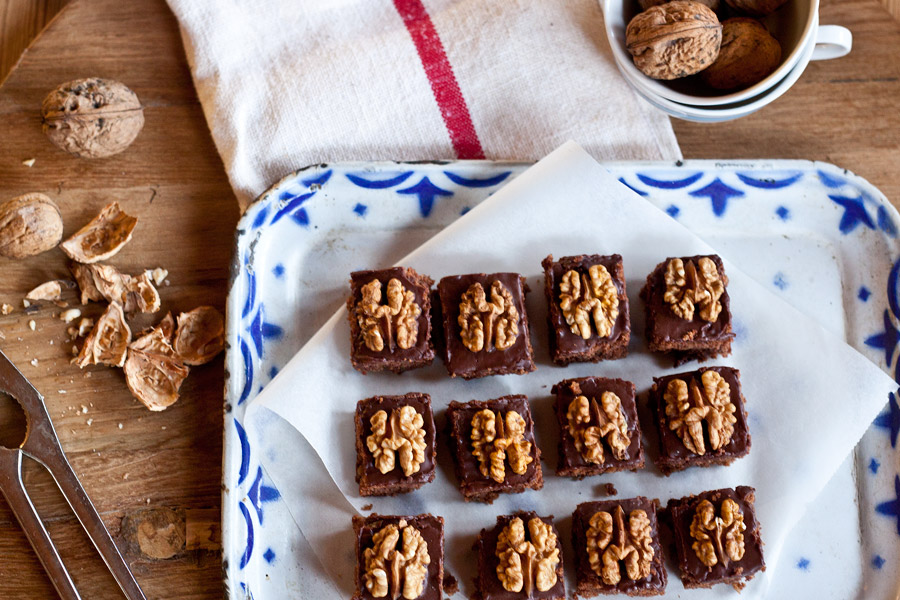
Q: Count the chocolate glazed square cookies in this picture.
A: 12